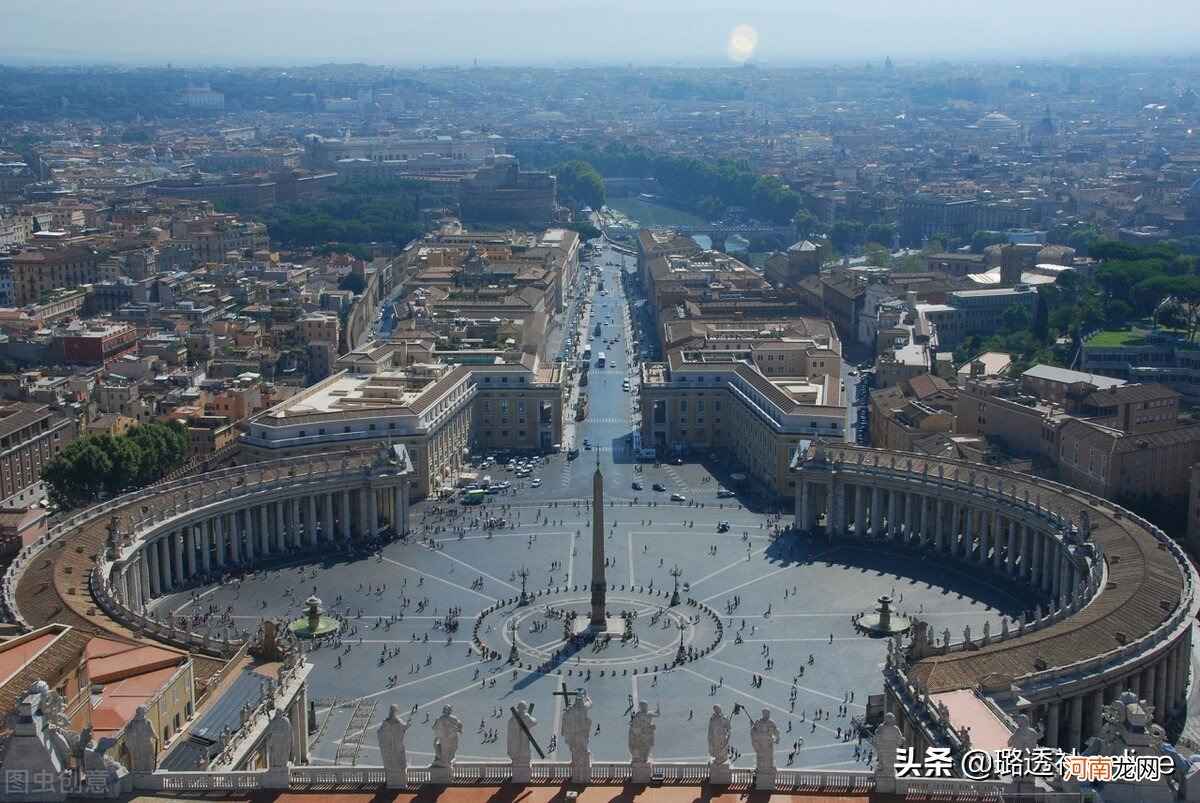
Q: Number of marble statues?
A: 11